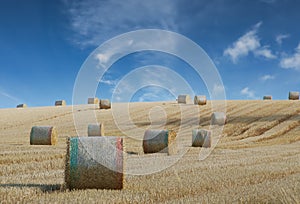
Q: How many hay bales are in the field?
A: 14